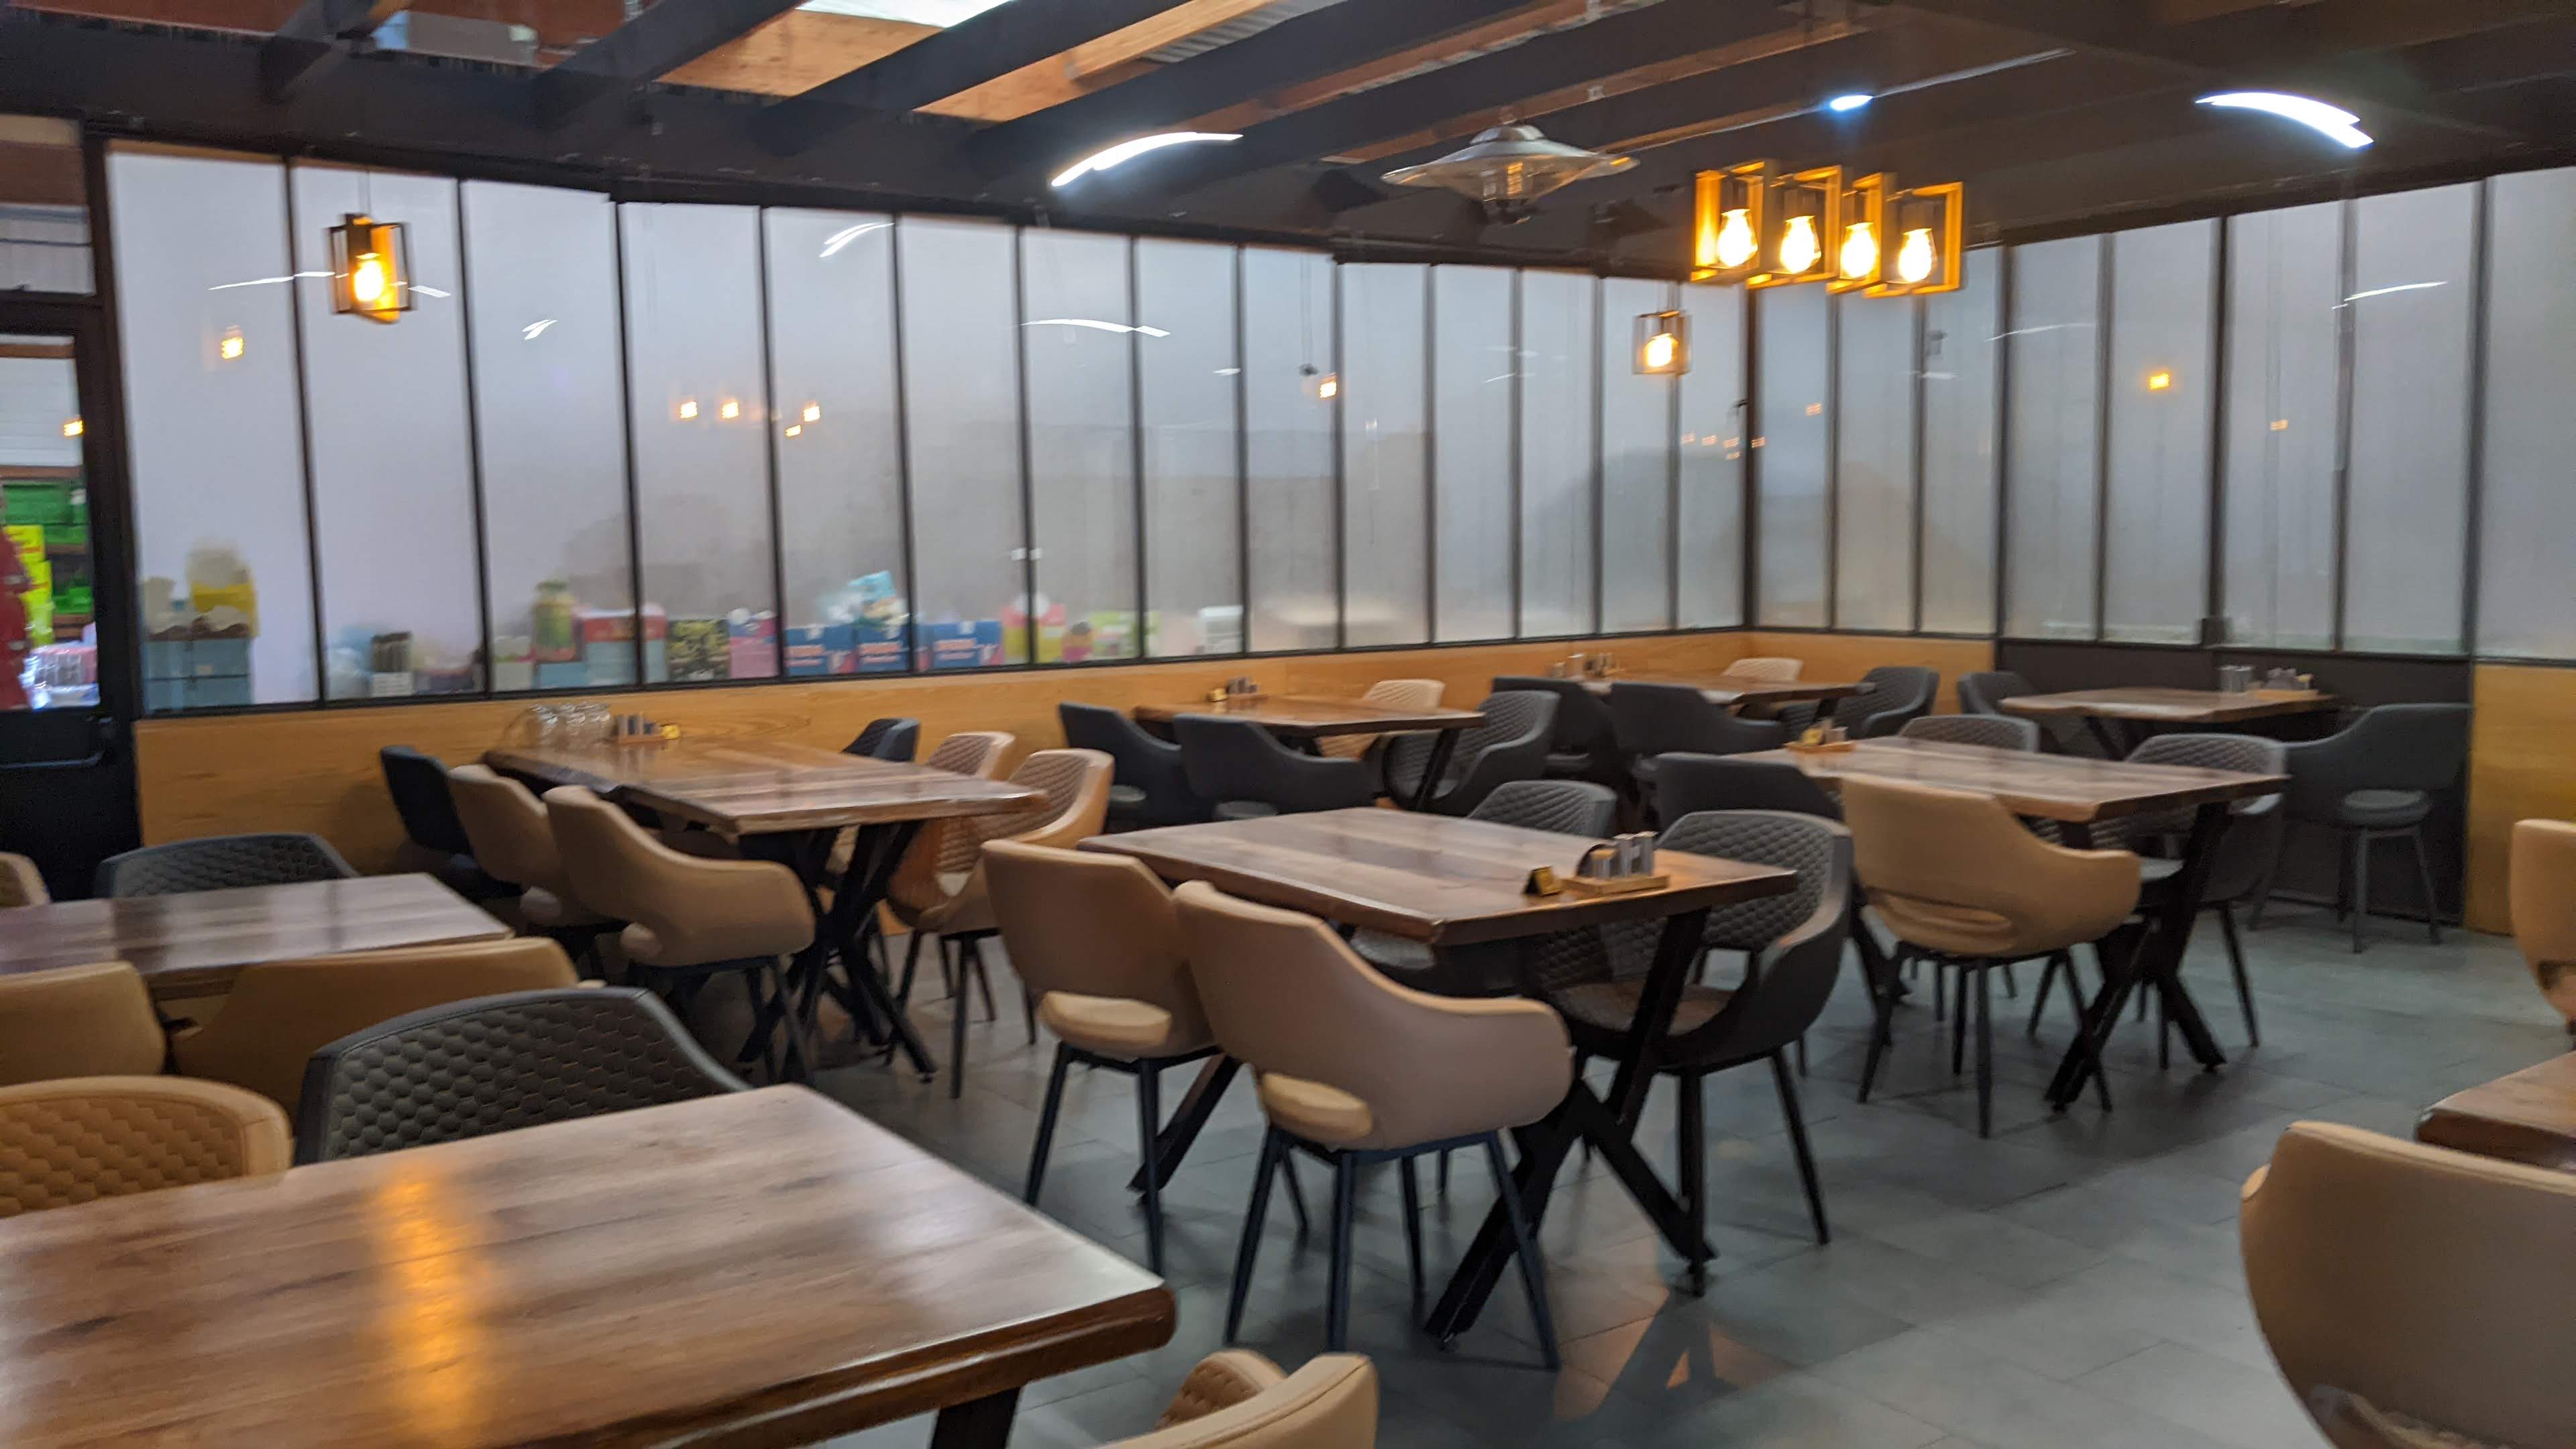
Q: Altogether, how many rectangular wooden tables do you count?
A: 9